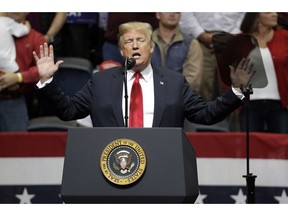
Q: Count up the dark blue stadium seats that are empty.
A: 3